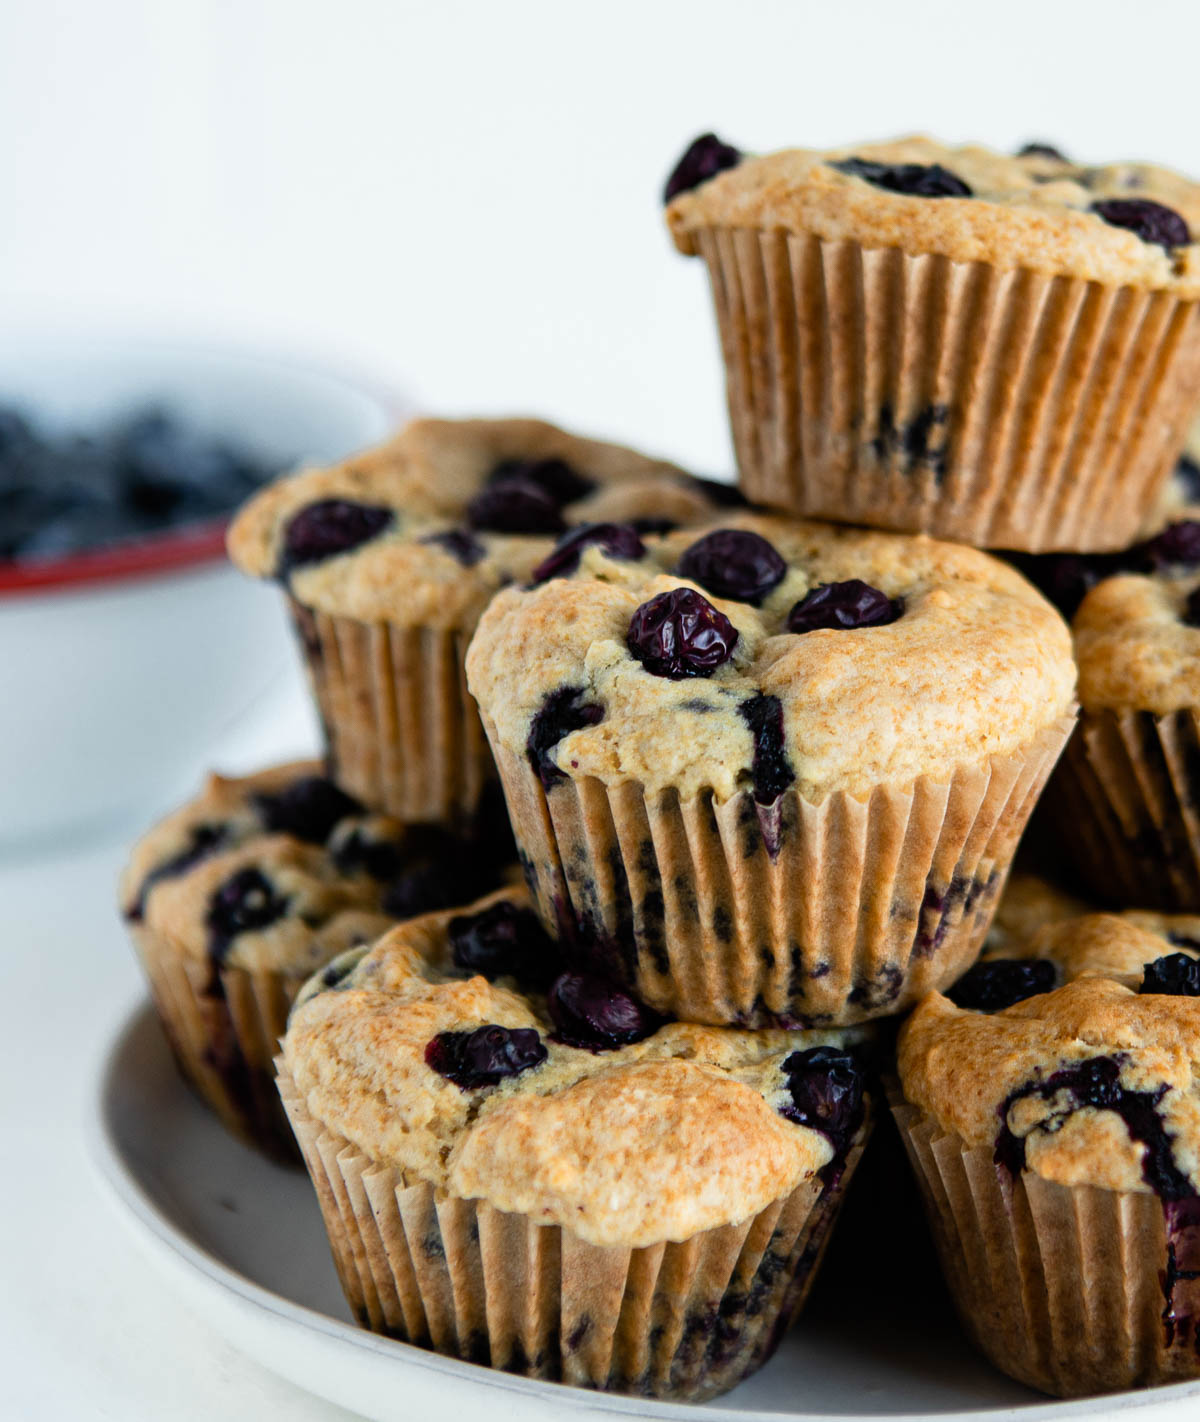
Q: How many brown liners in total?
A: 7